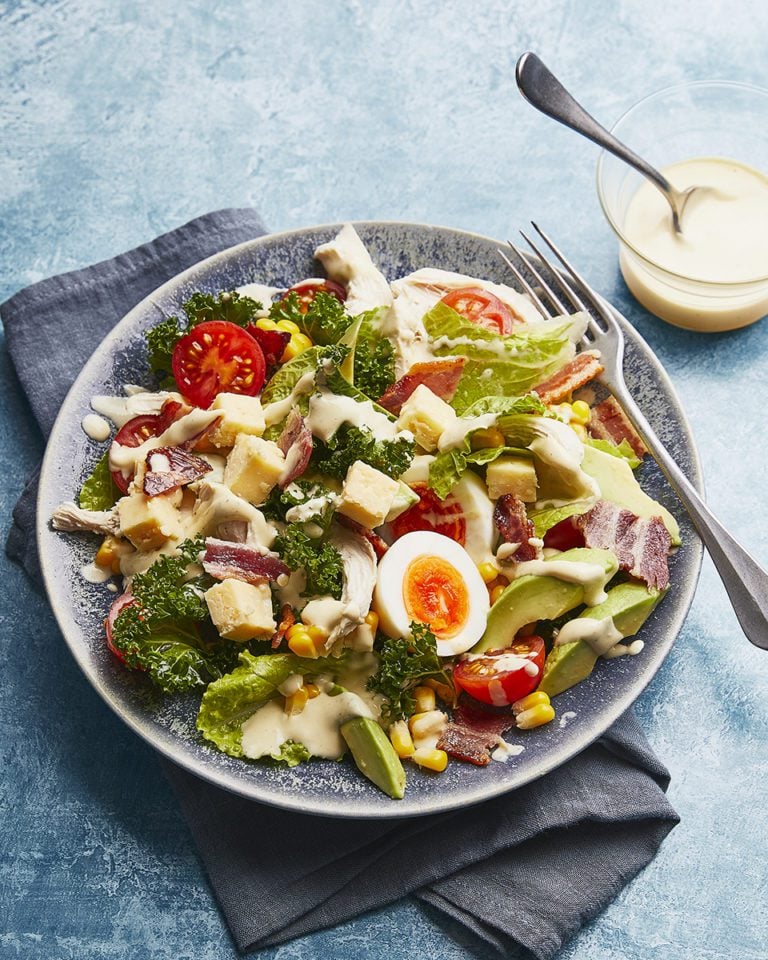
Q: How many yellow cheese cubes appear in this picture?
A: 7